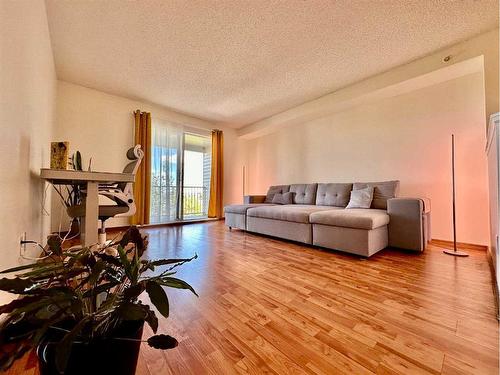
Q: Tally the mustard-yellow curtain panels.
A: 2